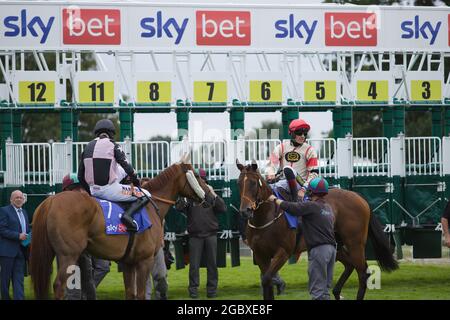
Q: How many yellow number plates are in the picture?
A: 8